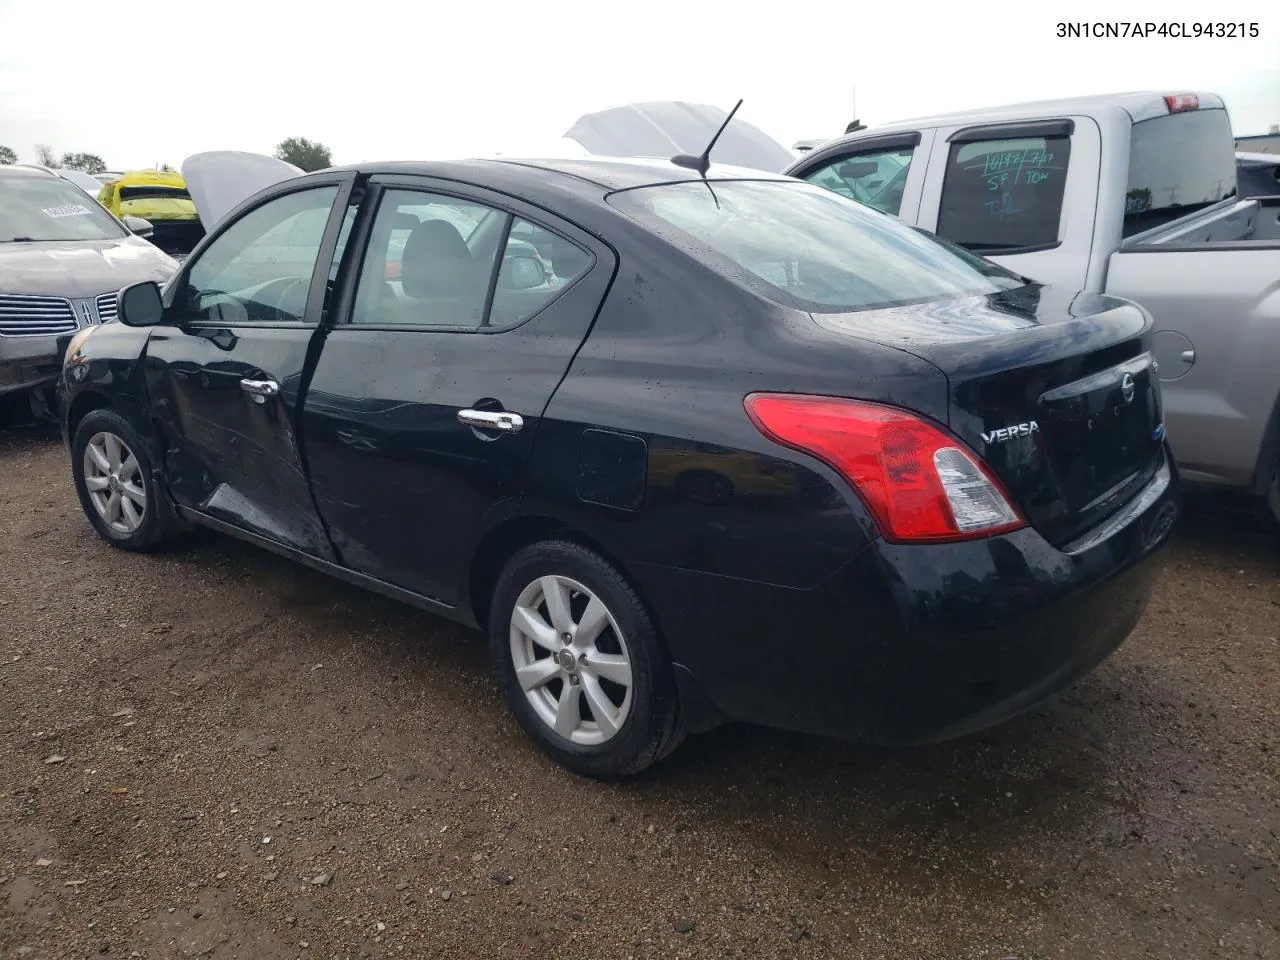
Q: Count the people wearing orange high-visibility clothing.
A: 0